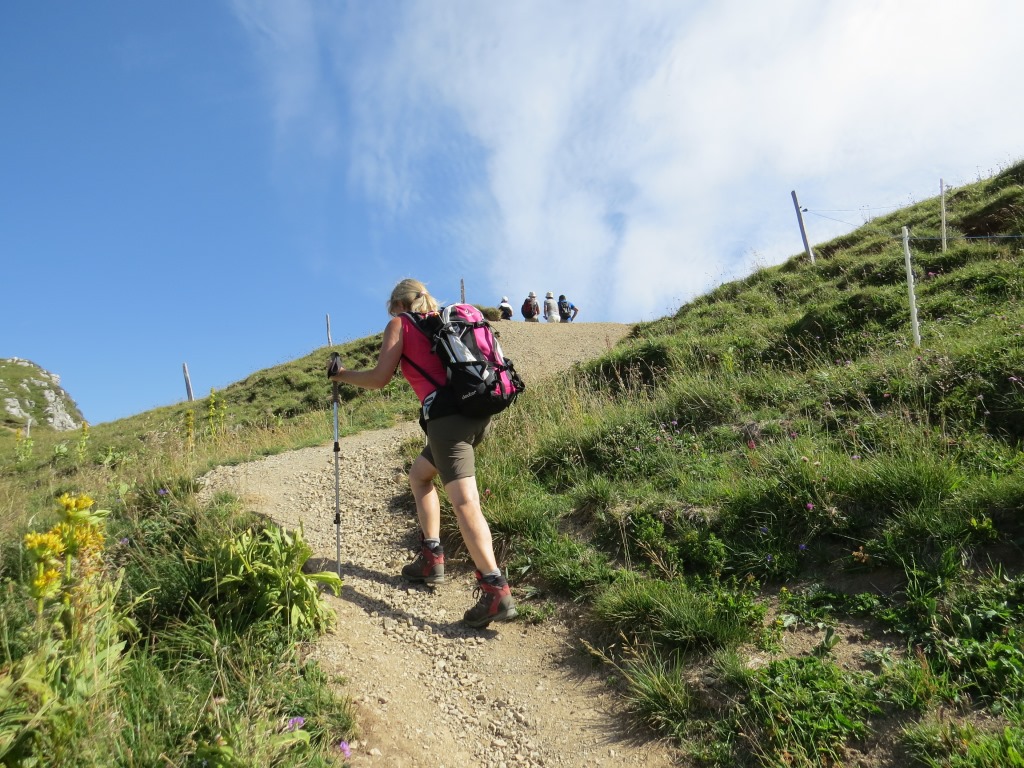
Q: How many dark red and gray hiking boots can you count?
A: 2